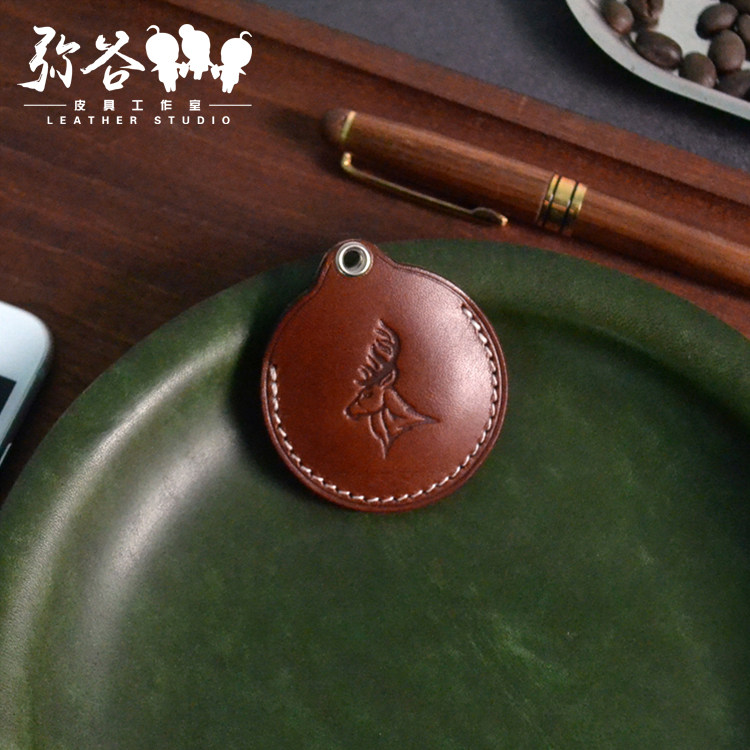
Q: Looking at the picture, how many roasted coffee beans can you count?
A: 9